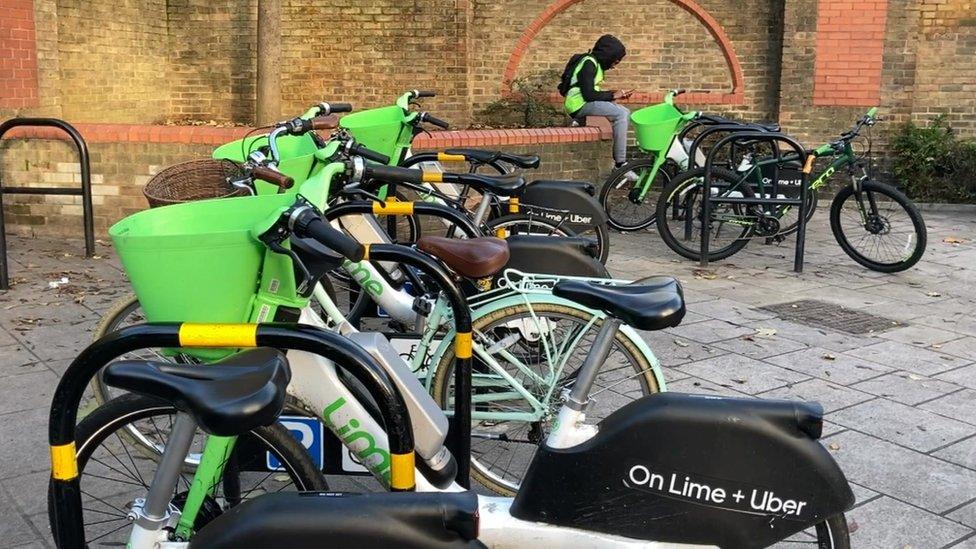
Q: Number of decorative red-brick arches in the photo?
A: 1